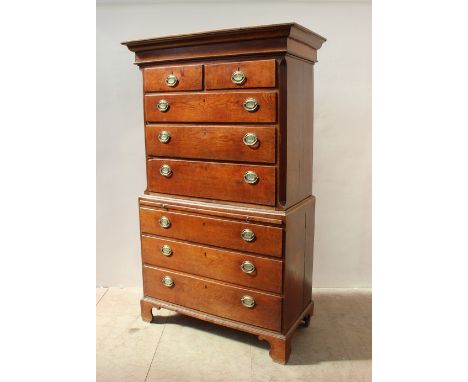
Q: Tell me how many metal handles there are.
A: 14